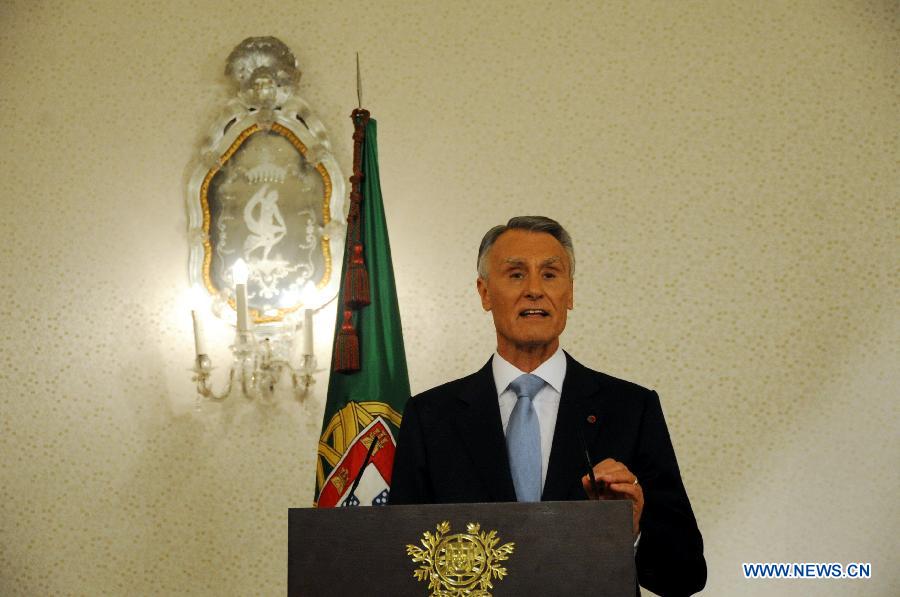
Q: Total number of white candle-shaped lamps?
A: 3